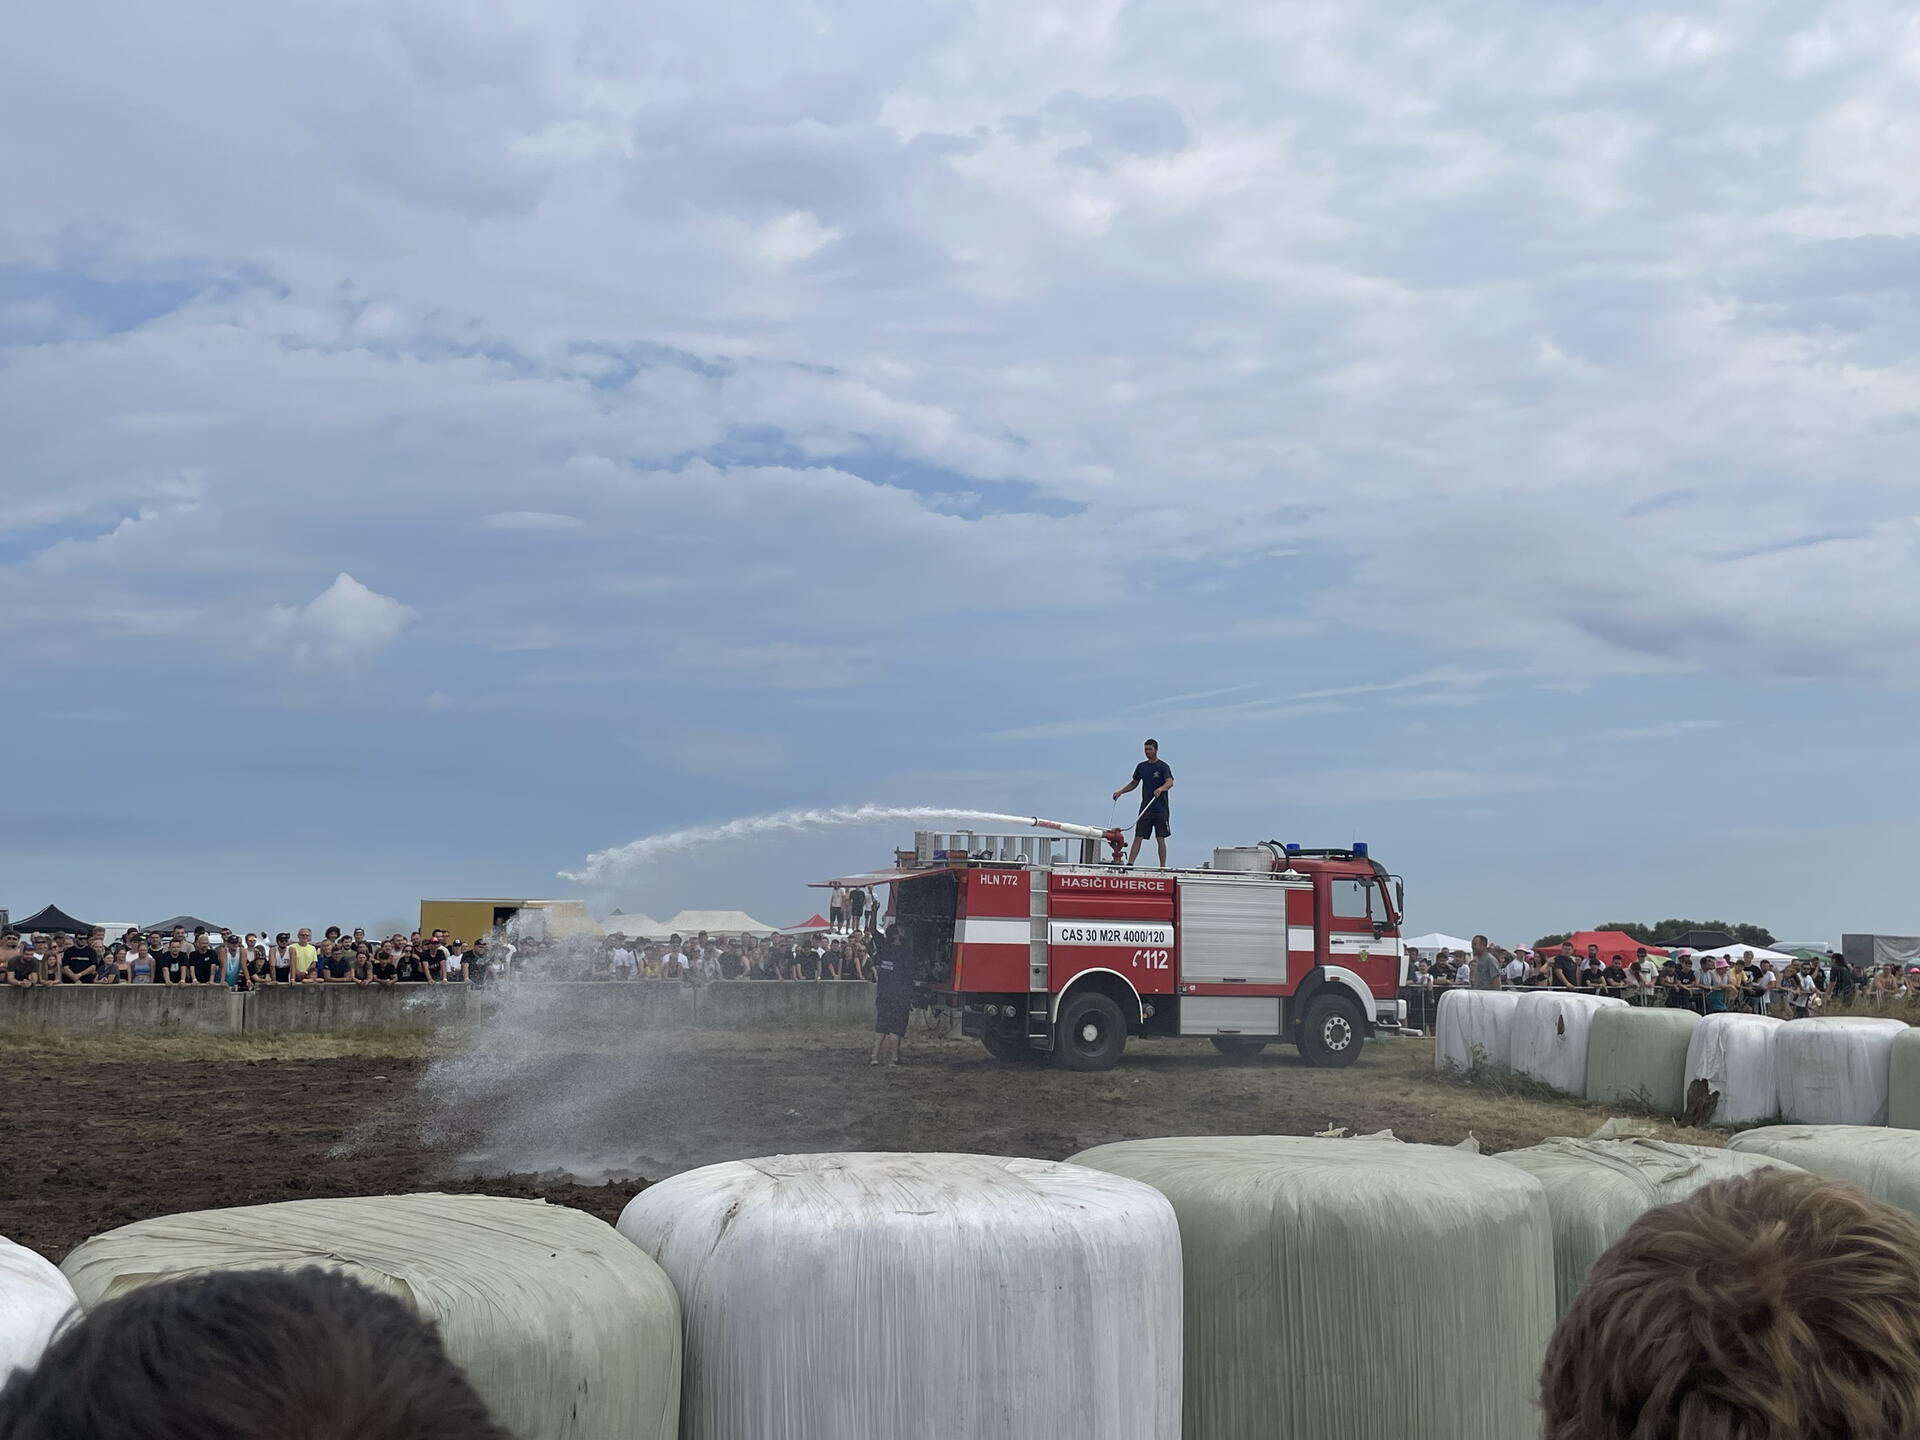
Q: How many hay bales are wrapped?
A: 12